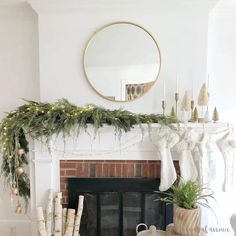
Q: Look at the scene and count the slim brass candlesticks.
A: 4